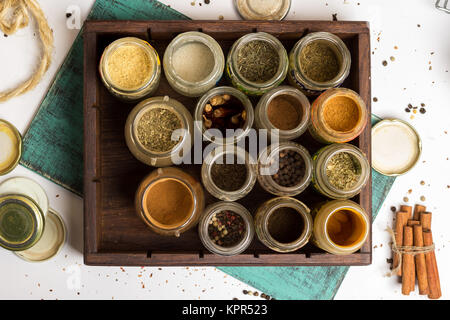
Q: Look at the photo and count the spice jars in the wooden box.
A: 15